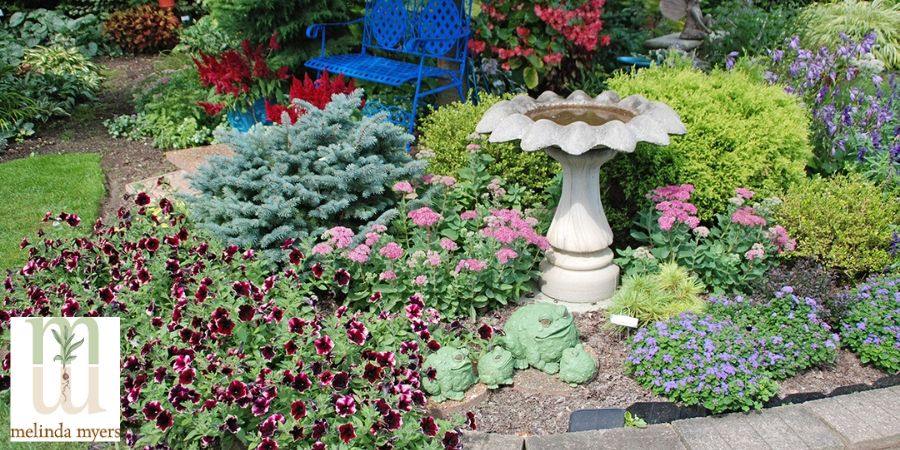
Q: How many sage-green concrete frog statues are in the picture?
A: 4